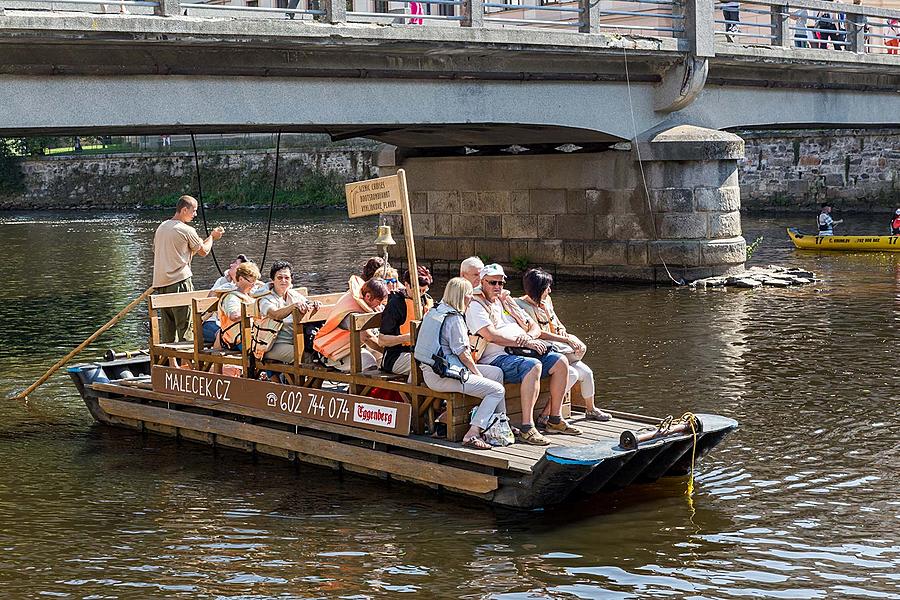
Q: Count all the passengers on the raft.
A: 11